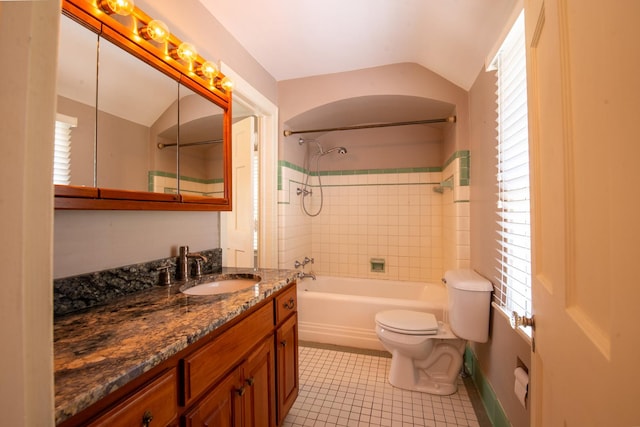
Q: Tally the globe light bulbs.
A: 5